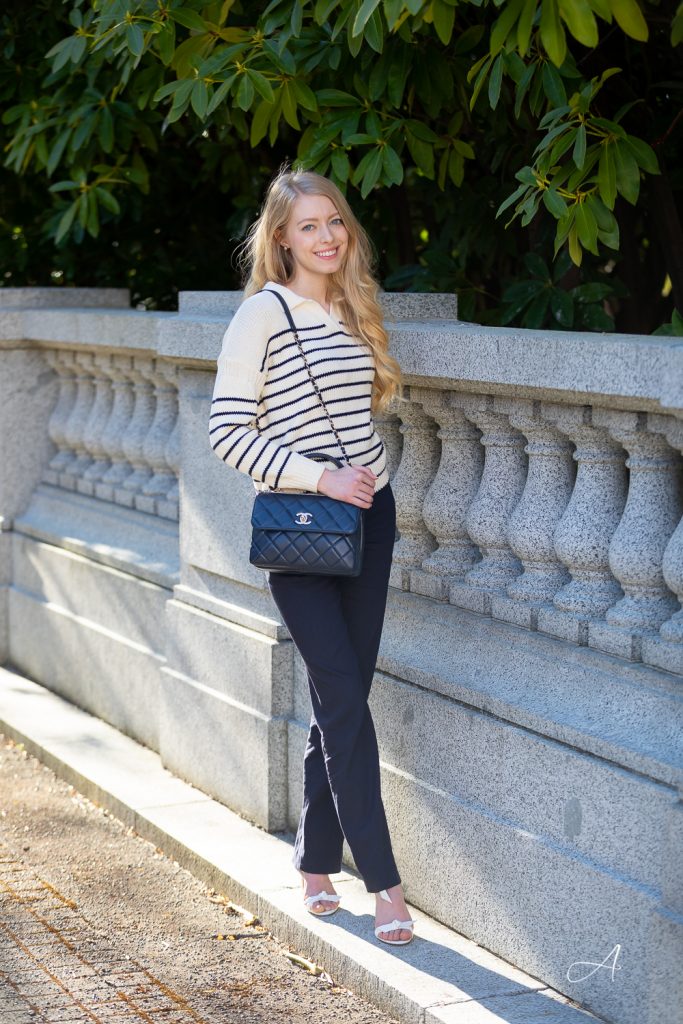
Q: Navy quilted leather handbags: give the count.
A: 1